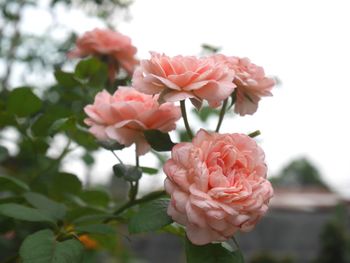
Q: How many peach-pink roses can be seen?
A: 5